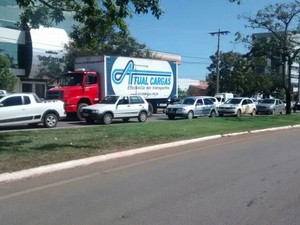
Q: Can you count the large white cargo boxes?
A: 1